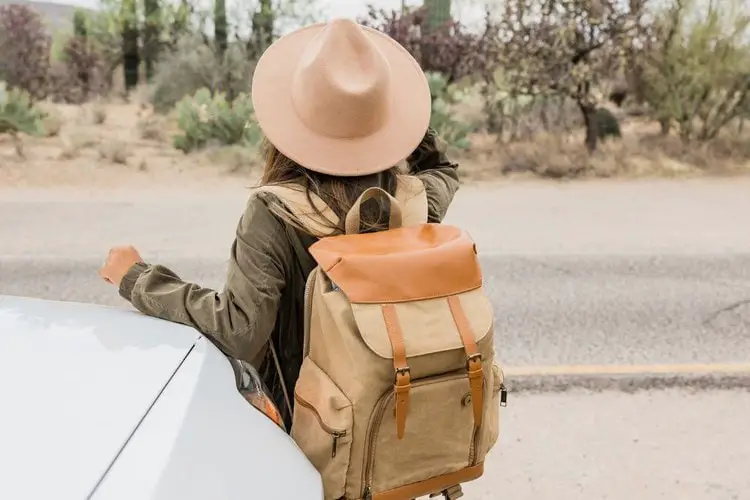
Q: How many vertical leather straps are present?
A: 2